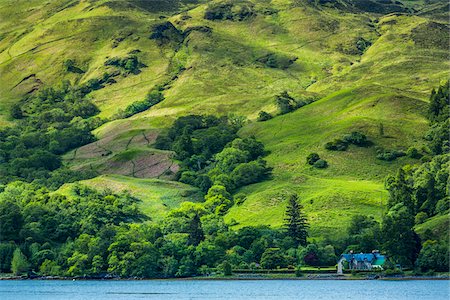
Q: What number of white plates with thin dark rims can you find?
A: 0